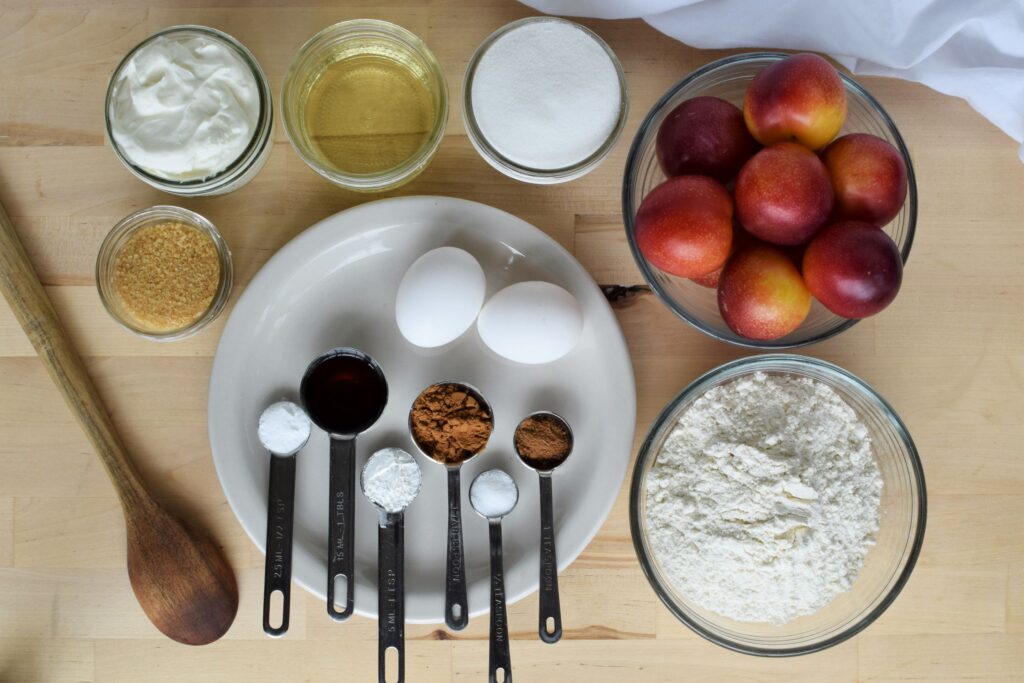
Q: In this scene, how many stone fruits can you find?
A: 8